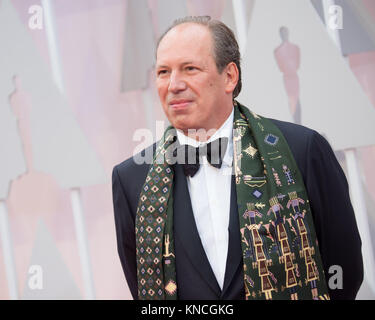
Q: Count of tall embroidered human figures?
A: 3